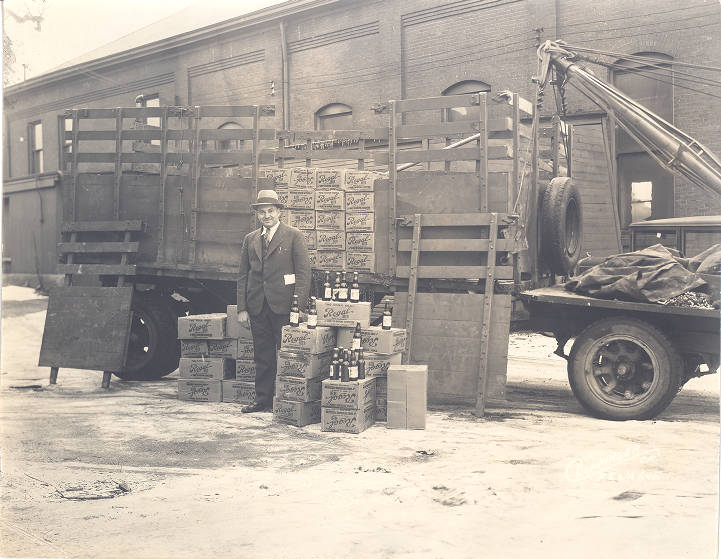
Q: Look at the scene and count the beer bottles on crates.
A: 13